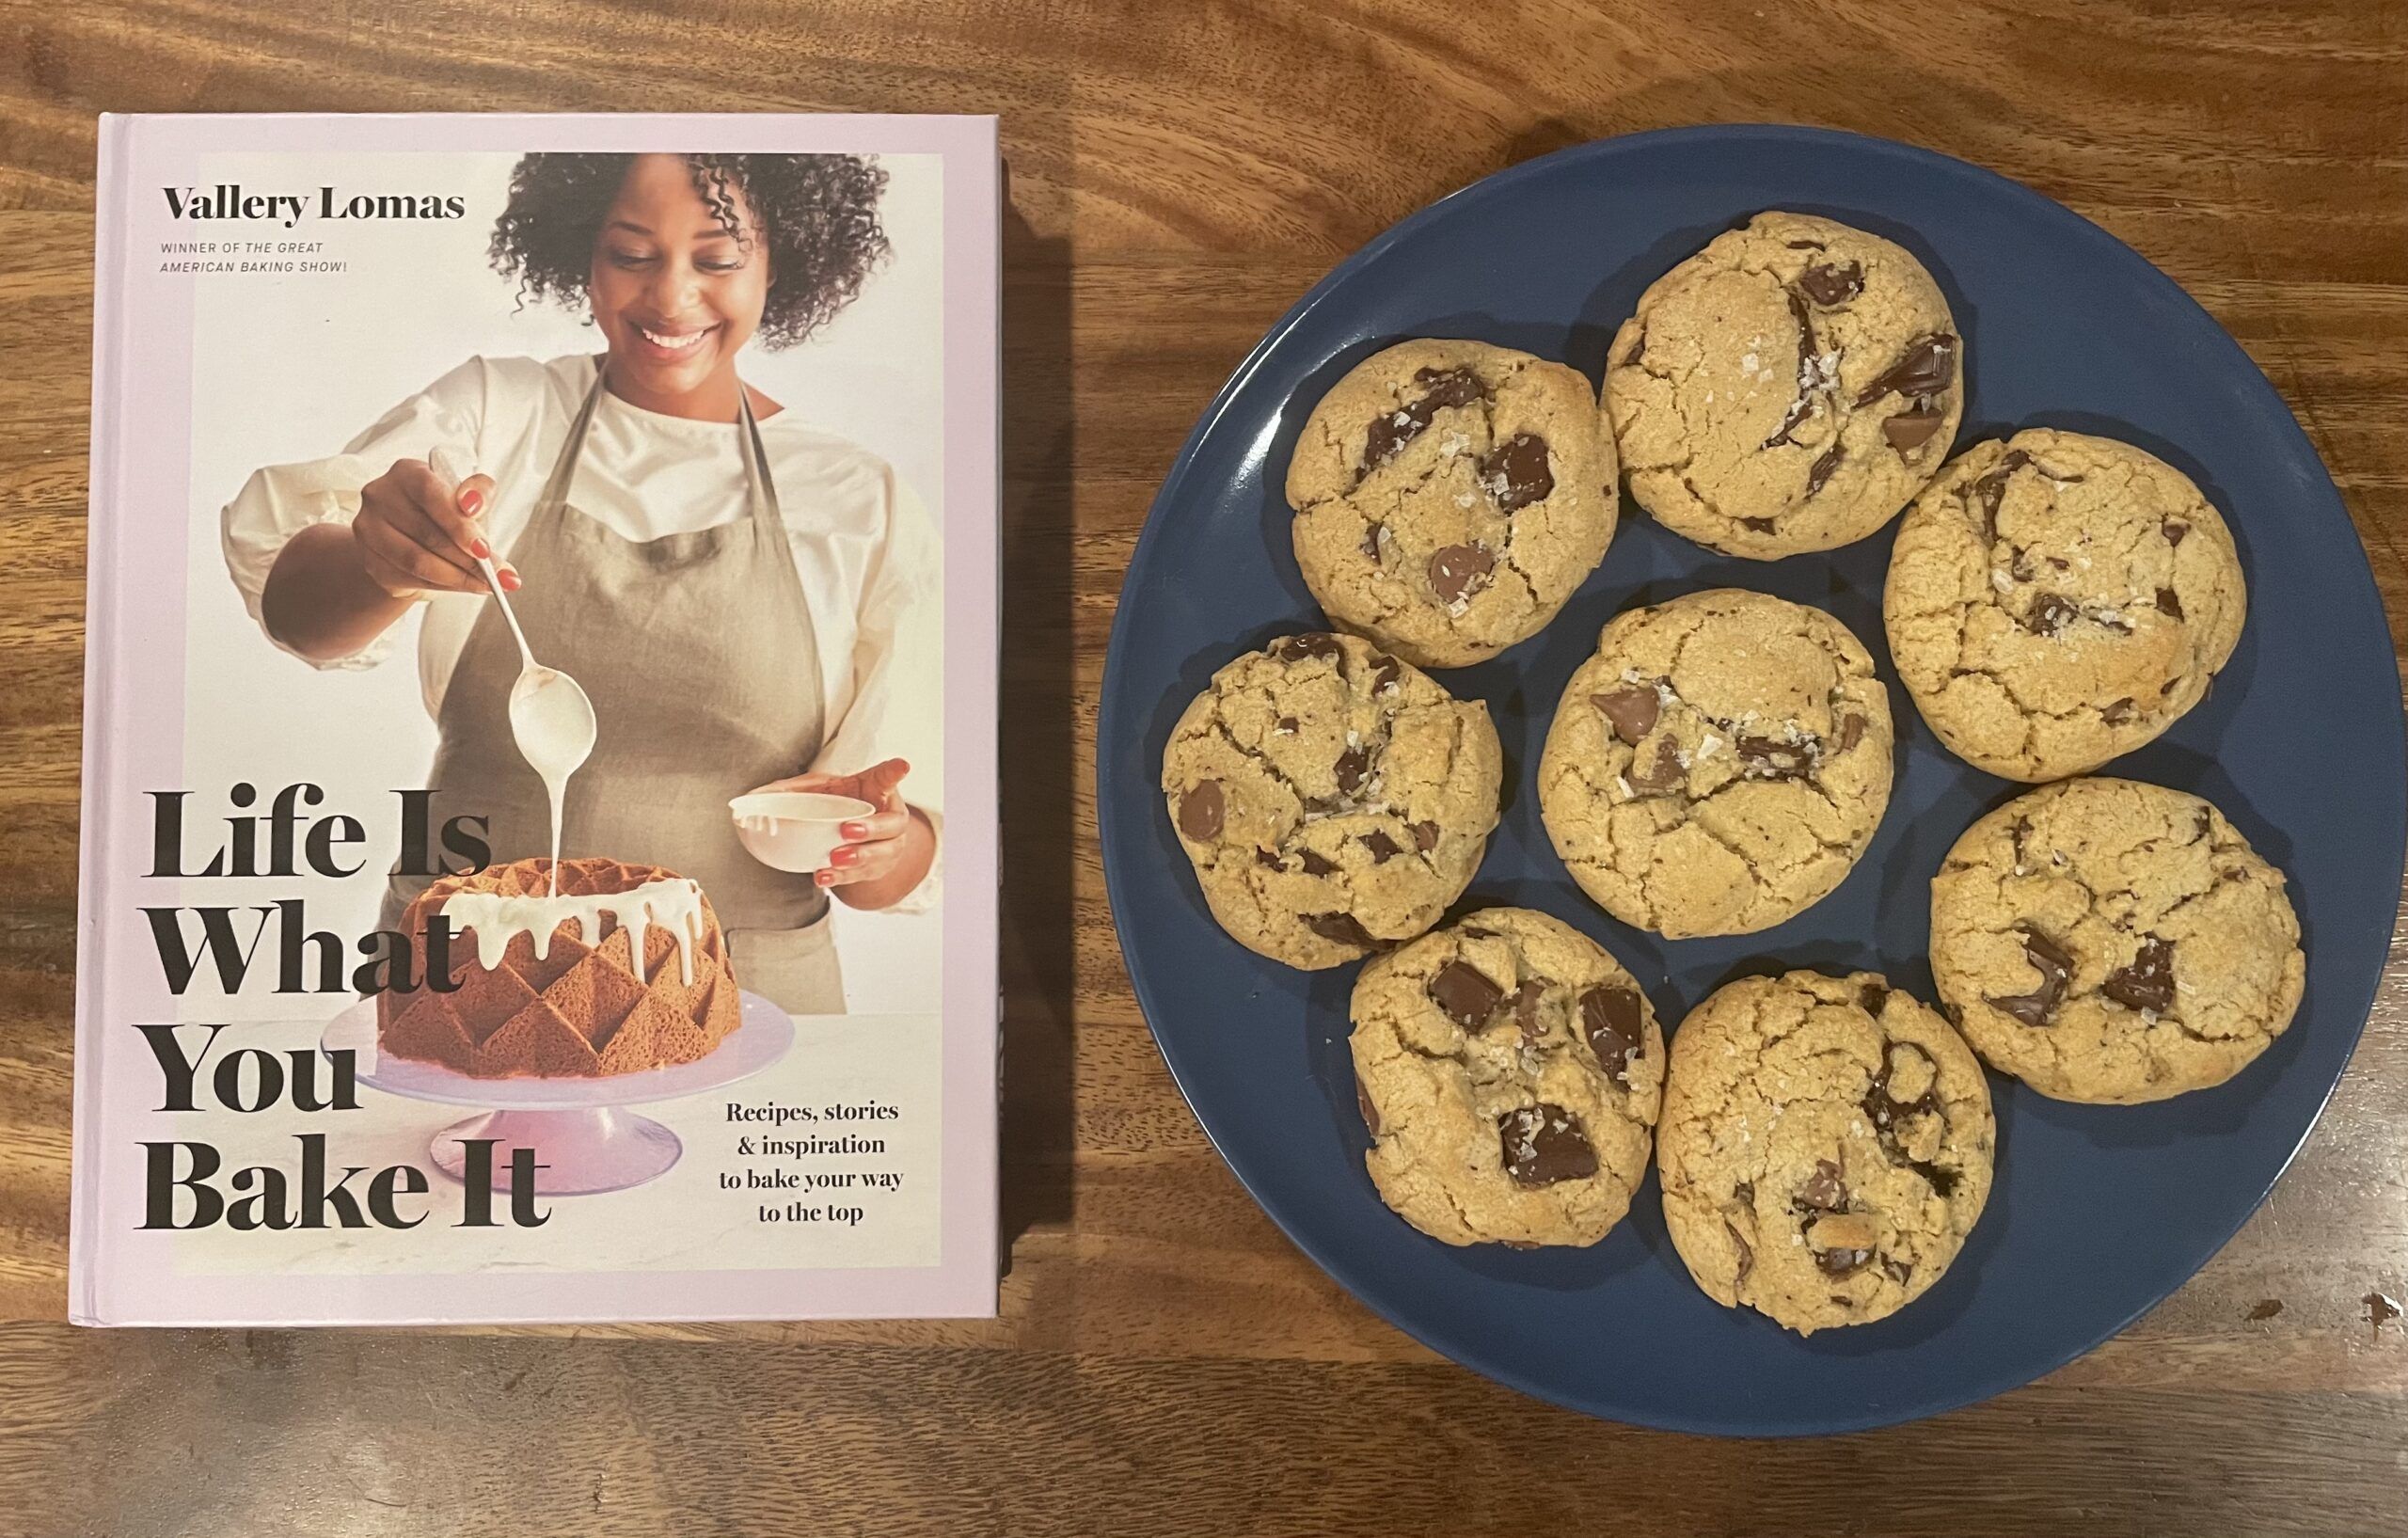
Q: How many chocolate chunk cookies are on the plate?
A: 8